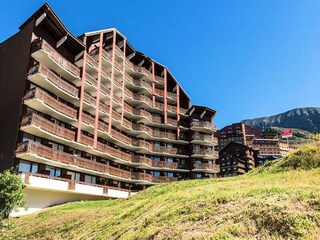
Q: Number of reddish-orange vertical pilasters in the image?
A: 7